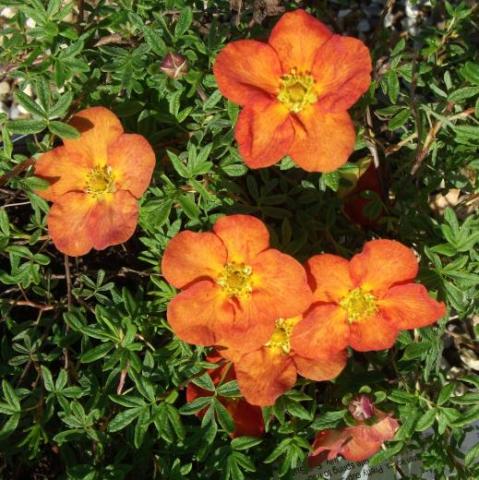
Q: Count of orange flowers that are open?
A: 5